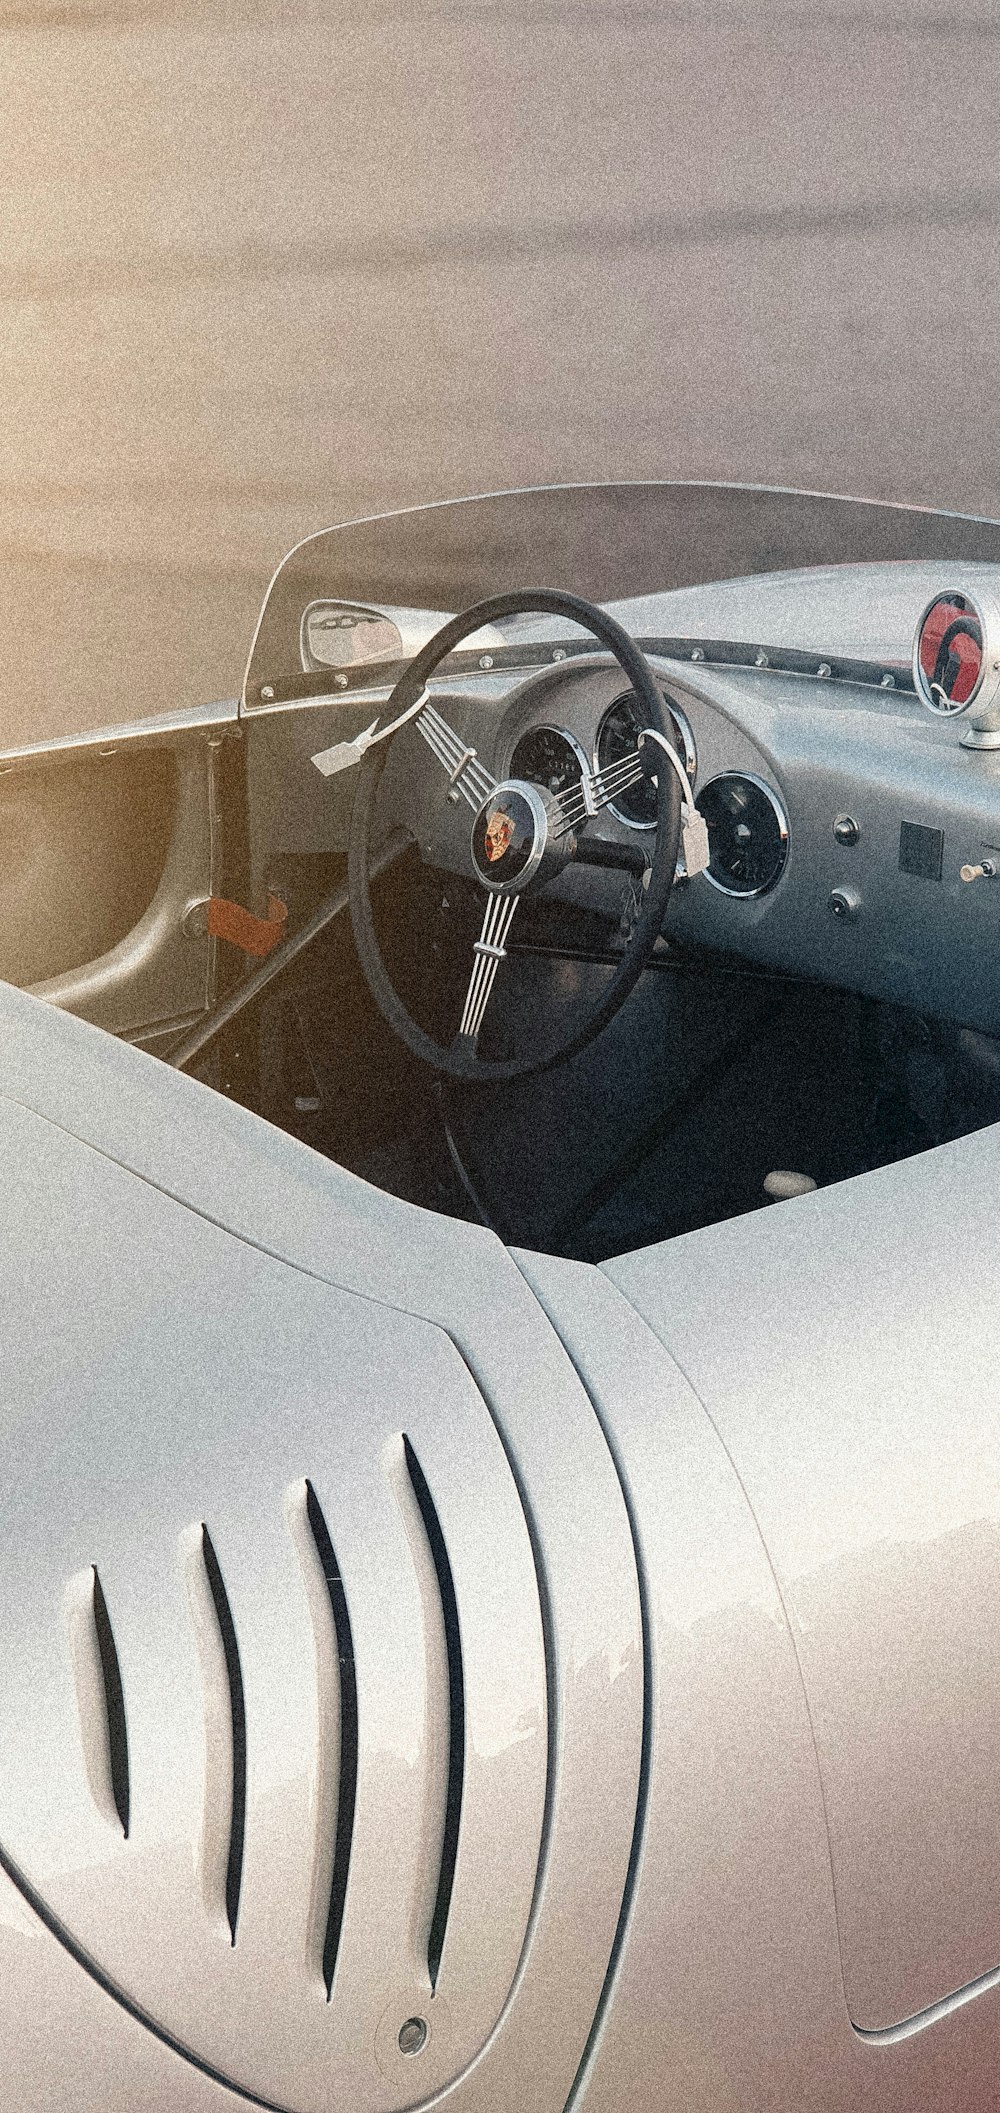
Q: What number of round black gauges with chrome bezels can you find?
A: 3